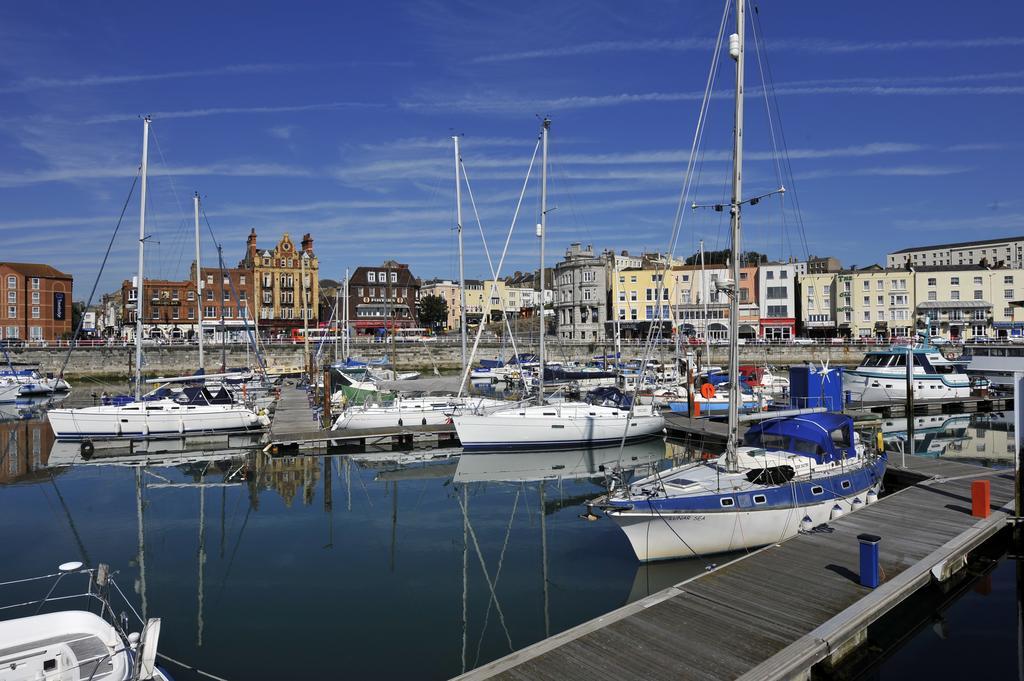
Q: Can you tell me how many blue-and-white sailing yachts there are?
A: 1